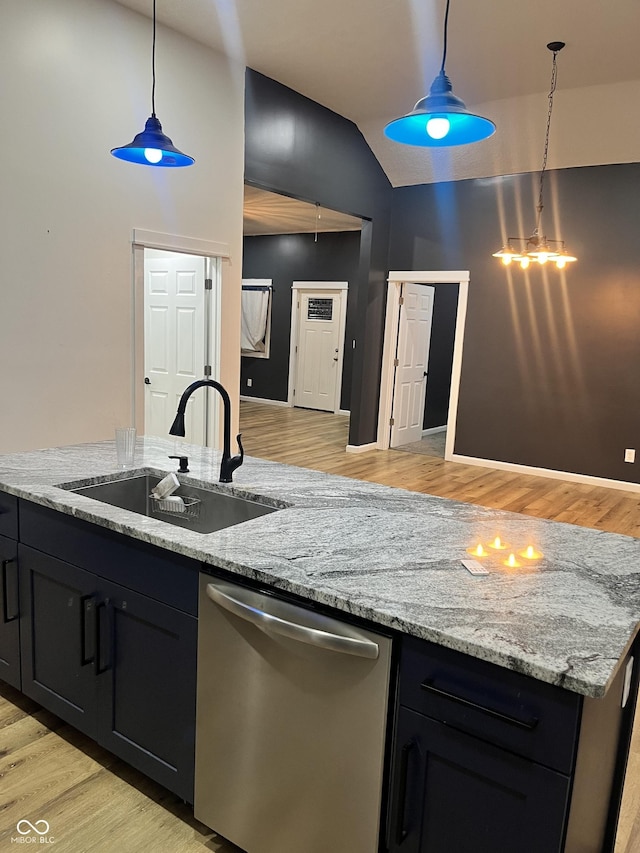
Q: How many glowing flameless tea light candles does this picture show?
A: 4